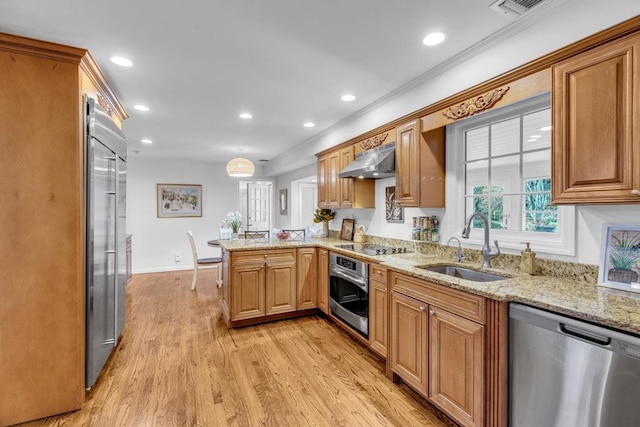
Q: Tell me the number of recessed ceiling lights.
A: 7